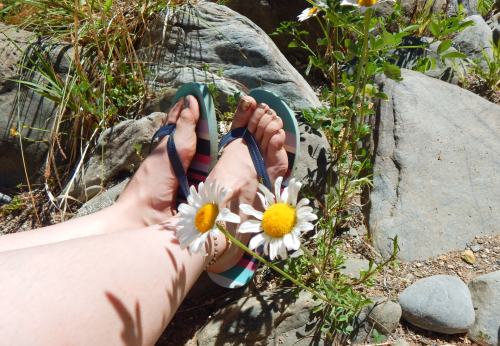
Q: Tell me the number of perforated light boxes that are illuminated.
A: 0